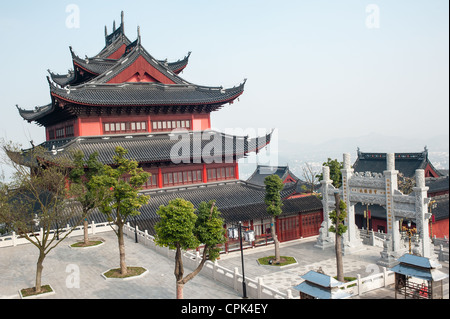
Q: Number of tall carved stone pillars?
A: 4